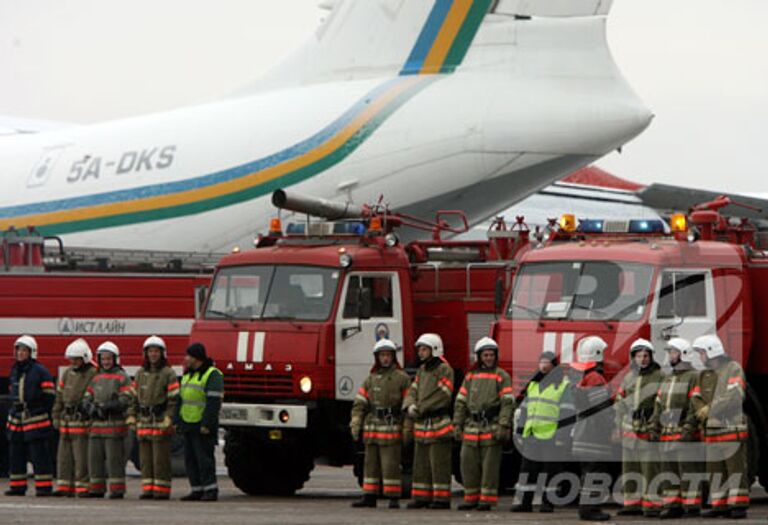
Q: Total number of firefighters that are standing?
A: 11